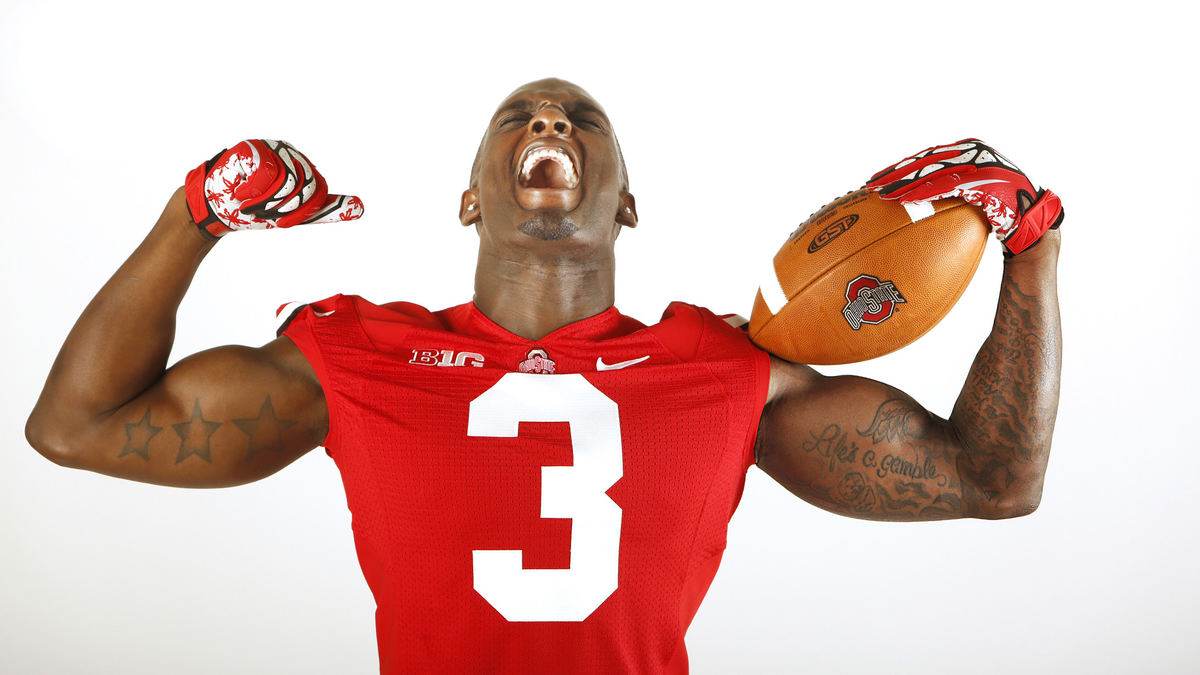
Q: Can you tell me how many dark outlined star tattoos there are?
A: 3